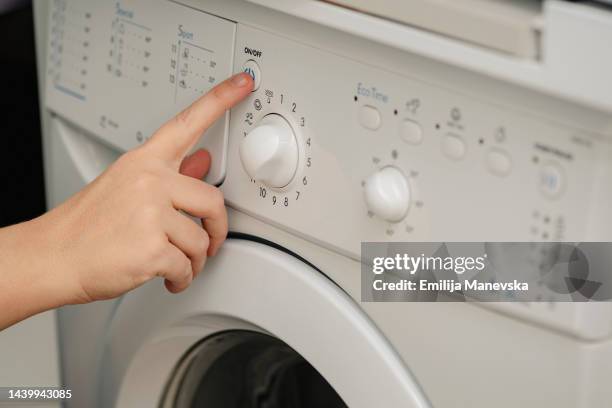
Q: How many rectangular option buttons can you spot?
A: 4